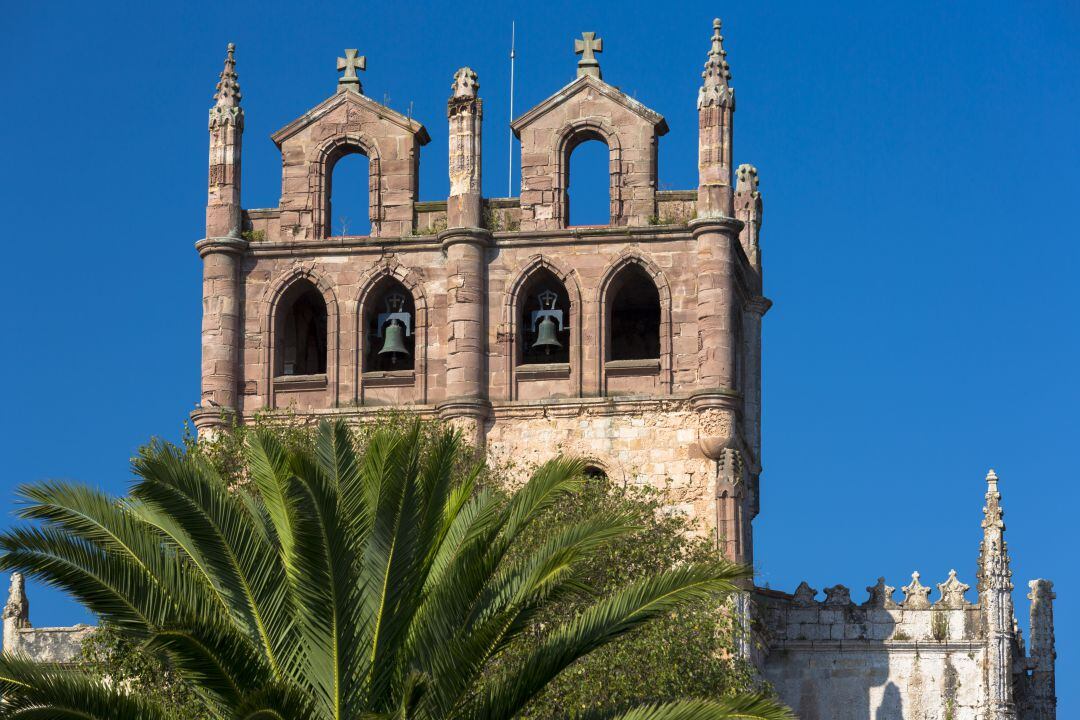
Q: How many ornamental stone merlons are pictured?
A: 5